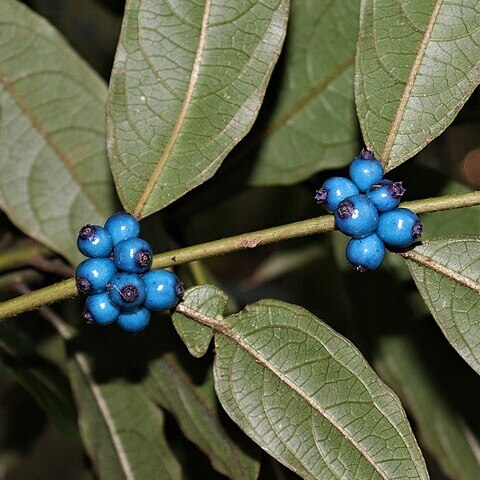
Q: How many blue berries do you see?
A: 14